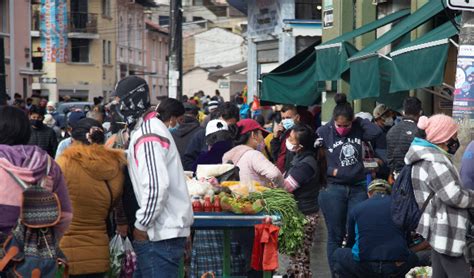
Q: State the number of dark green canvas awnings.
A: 4